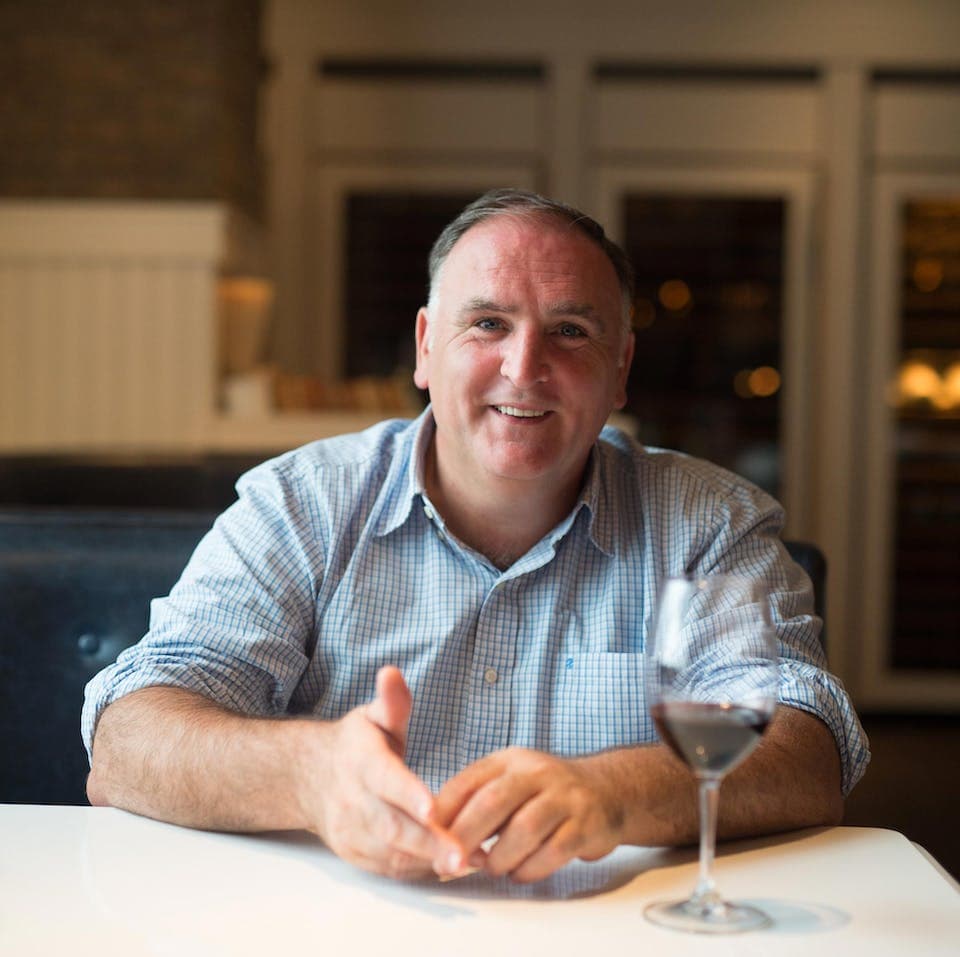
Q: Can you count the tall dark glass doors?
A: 3